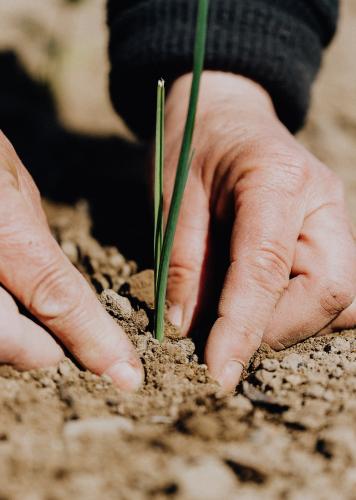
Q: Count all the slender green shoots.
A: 2